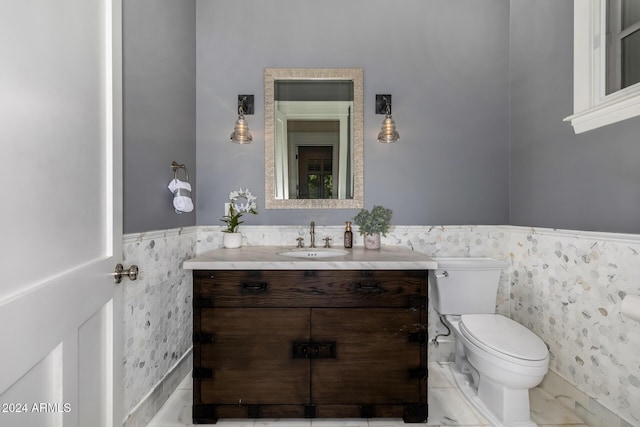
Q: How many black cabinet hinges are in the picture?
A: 4